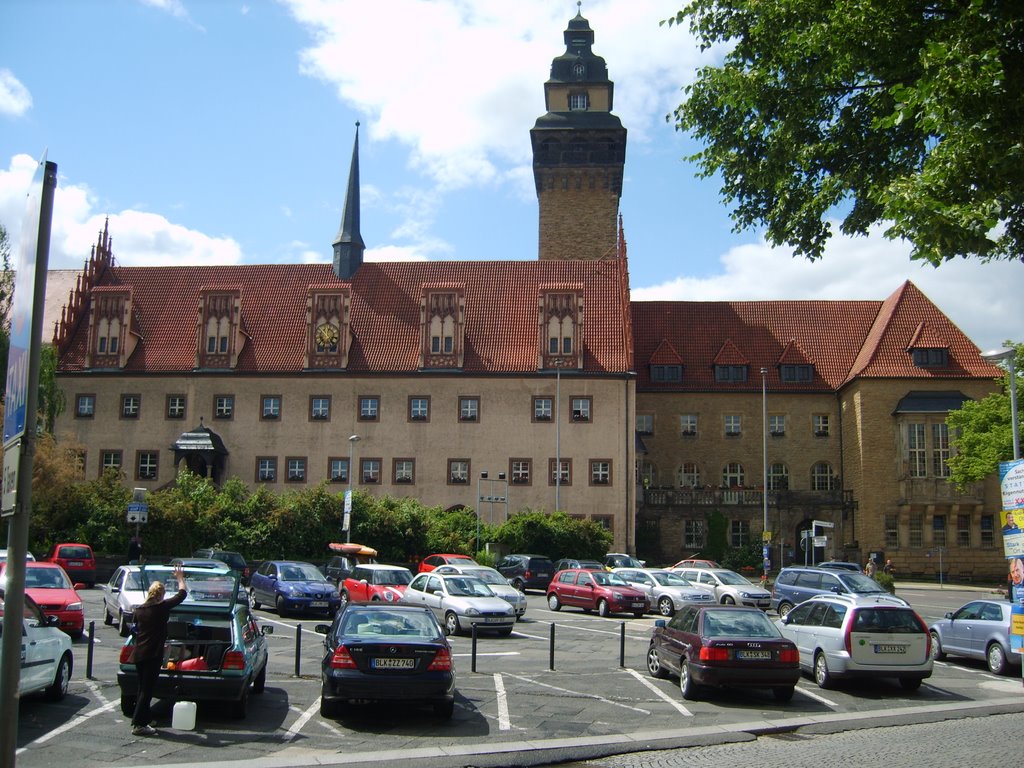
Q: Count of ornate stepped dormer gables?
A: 5